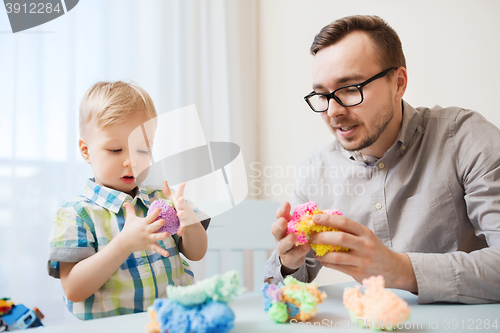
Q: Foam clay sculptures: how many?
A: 5